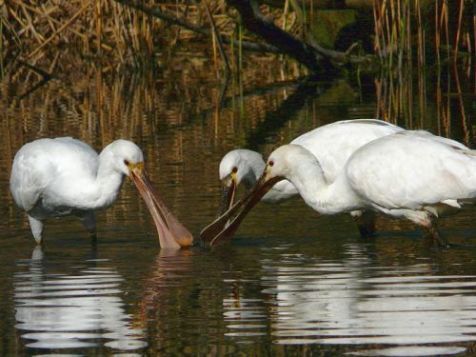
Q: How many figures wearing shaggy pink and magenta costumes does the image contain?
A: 0